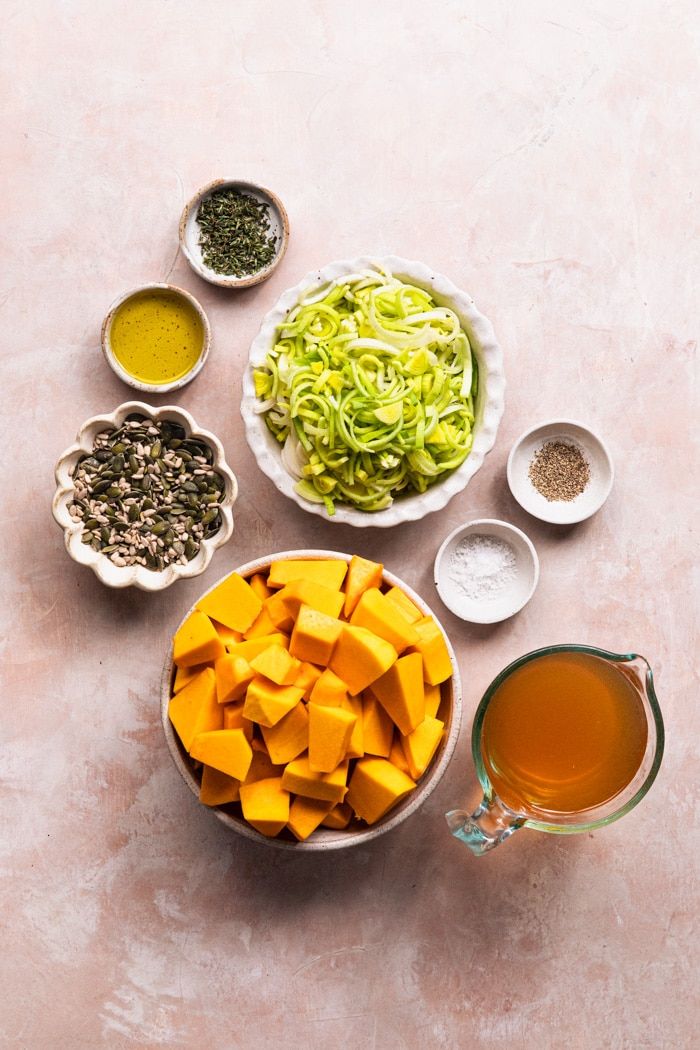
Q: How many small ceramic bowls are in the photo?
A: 4